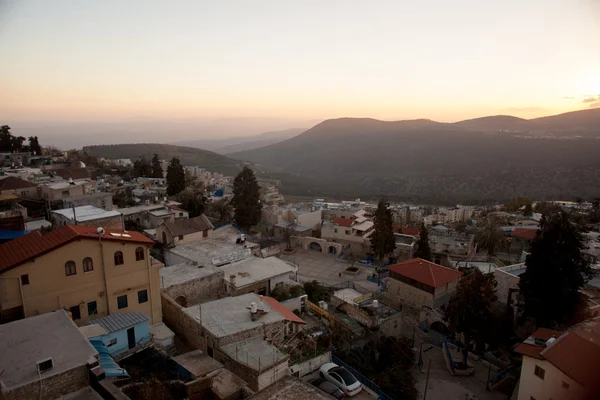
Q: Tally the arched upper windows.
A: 4